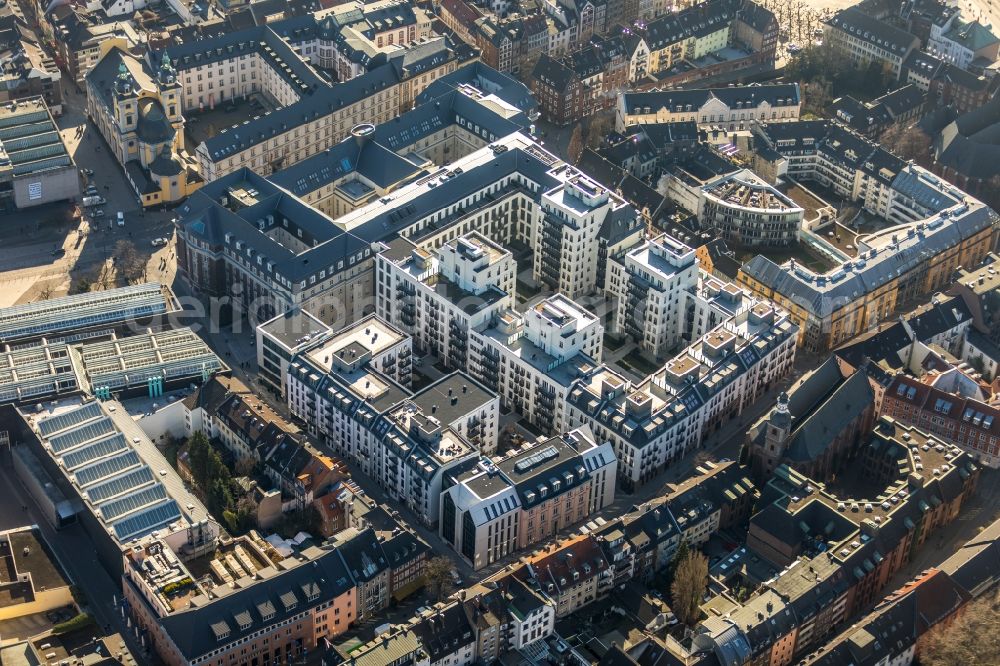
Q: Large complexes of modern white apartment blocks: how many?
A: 1